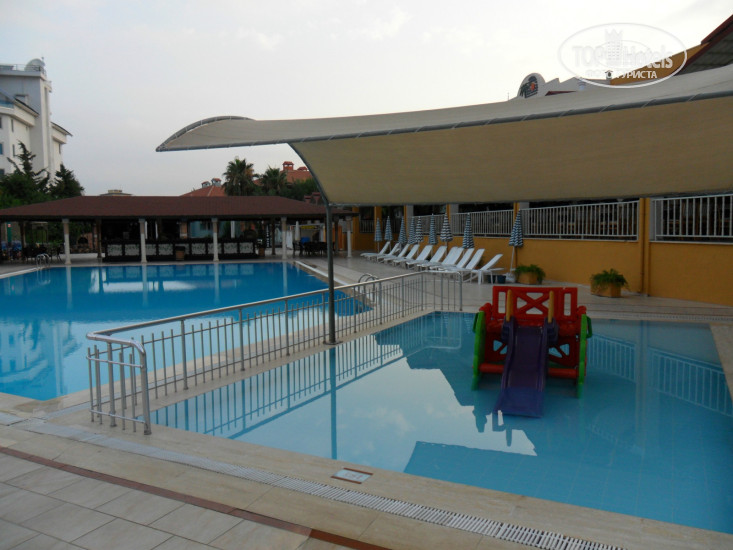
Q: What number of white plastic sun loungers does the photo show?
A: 11